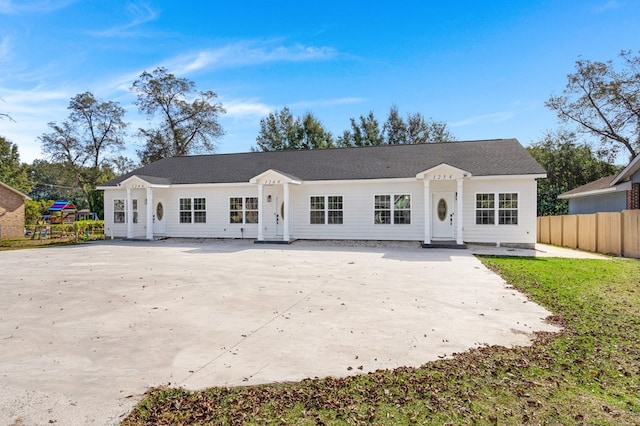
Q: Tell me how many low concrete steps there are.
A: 3